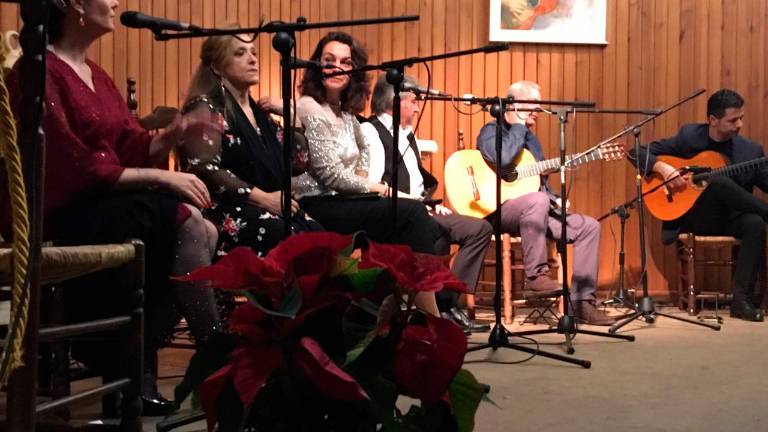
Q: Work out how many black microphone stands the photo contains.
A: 6